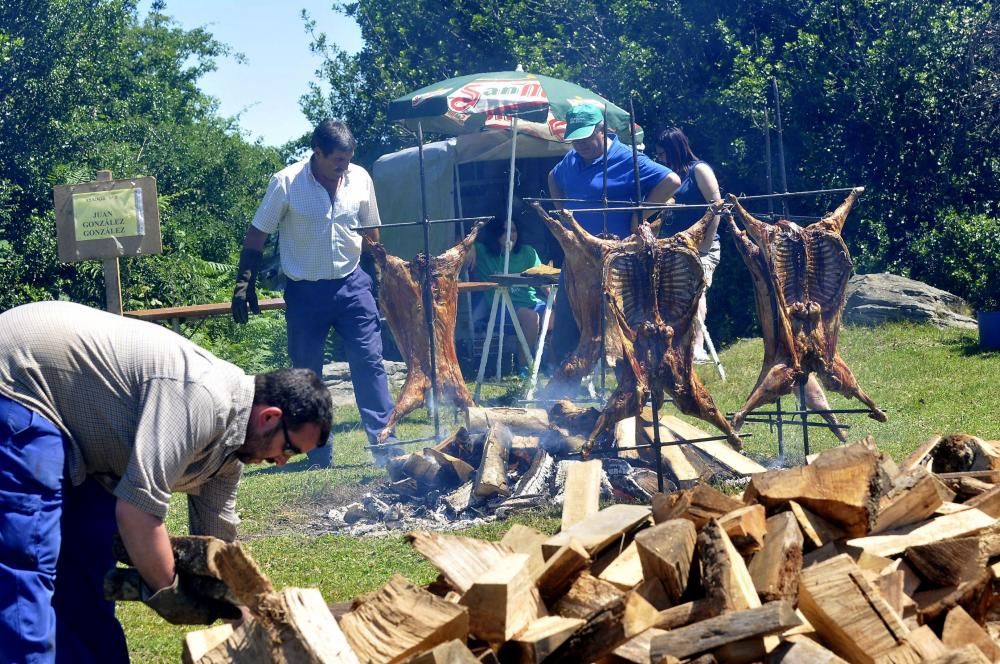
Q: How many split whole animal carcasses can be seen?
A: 5